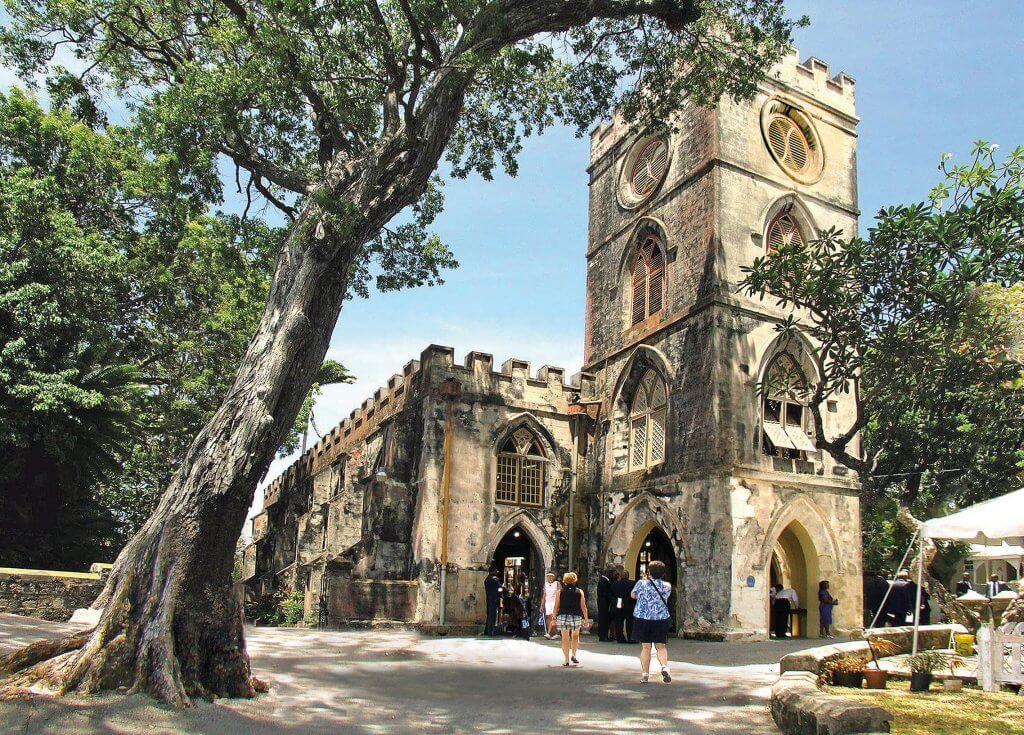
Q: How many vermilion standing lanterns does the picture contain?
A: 0